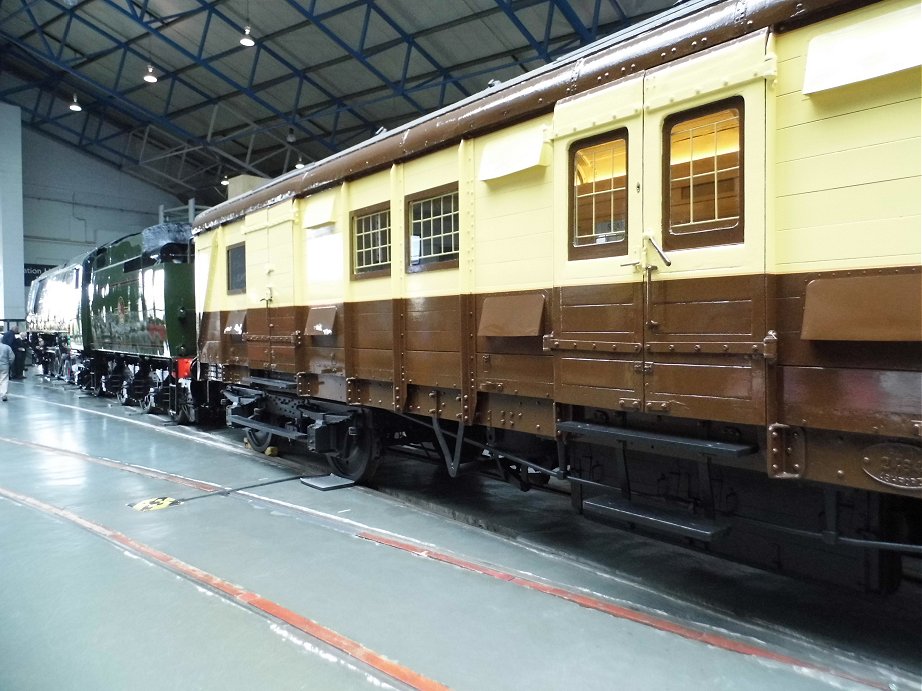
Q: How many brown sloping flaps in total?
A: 4